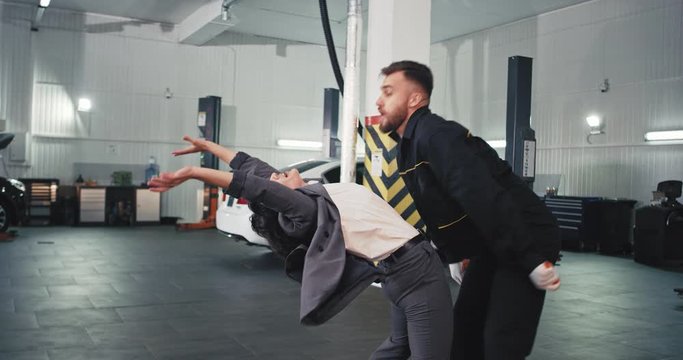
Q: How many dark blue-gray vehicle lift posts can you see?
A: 3